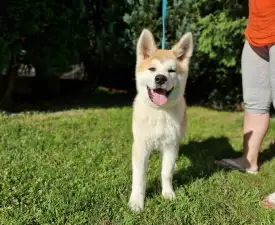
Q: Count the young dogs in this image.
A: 1